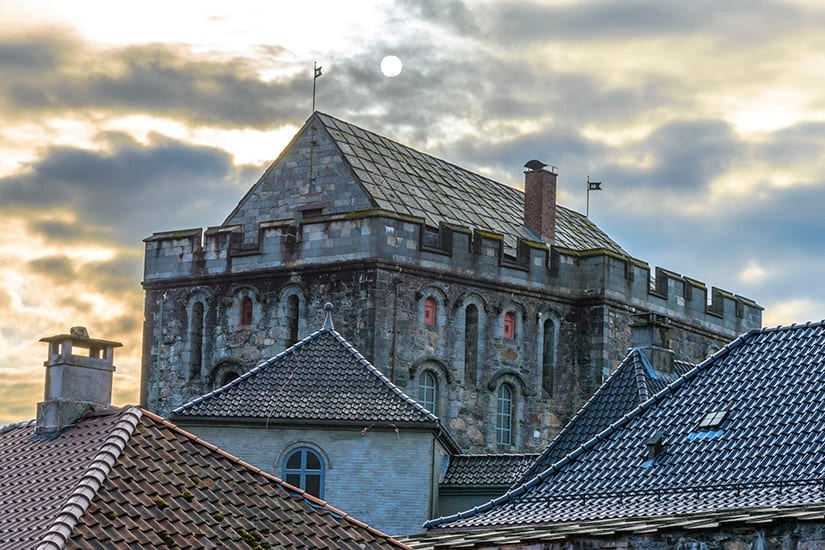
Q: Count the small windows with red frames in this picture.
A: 3